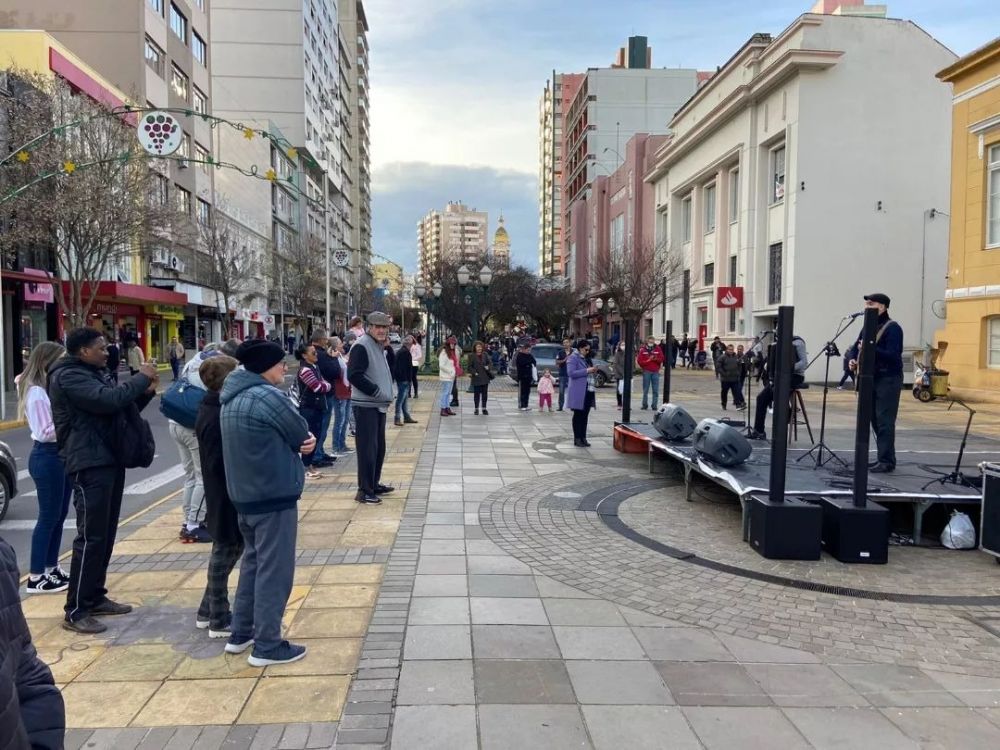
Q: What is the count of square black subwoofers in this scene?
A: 2